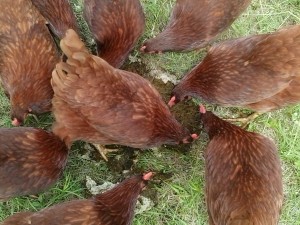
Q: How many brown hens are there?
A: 9